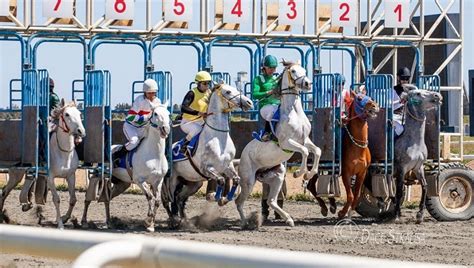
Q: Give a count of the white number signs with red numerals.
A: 7